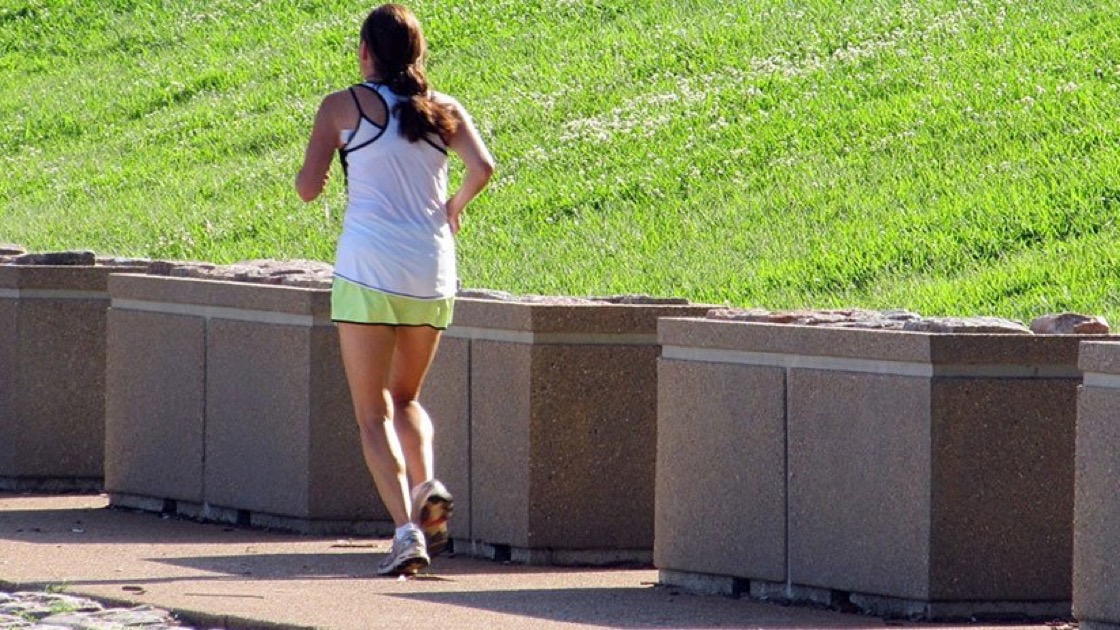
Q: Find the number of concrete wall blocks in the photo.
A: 5